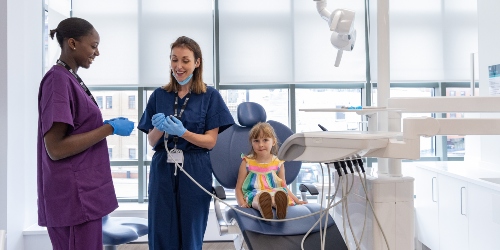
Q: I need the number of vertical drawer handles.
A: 2